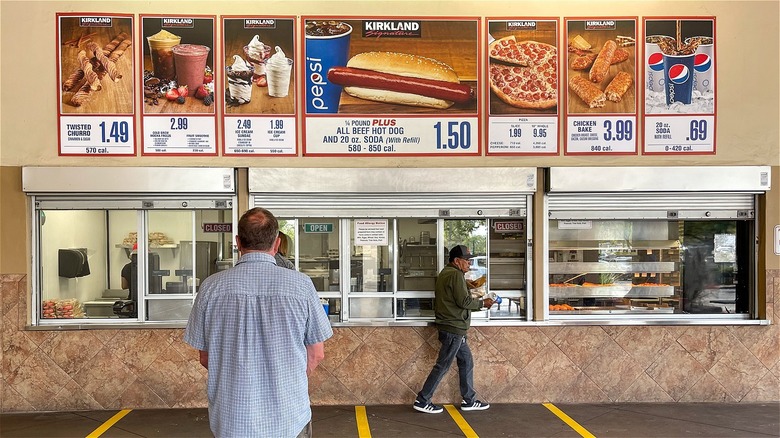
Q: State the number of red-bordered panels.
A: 7